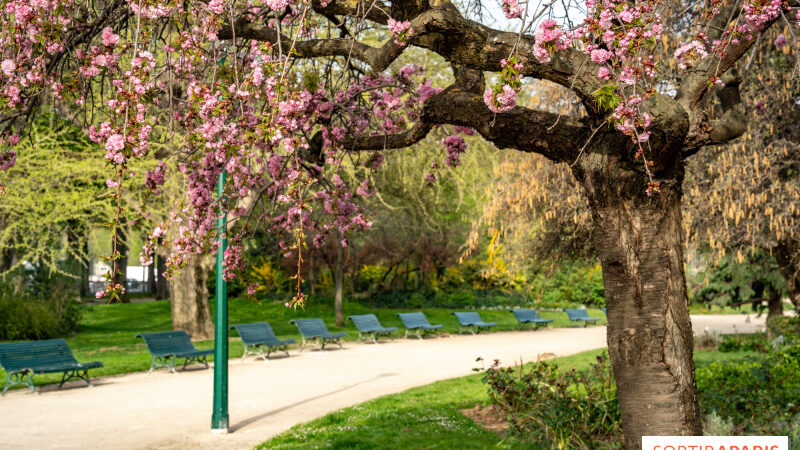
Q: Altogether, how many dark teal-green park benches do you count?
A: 9